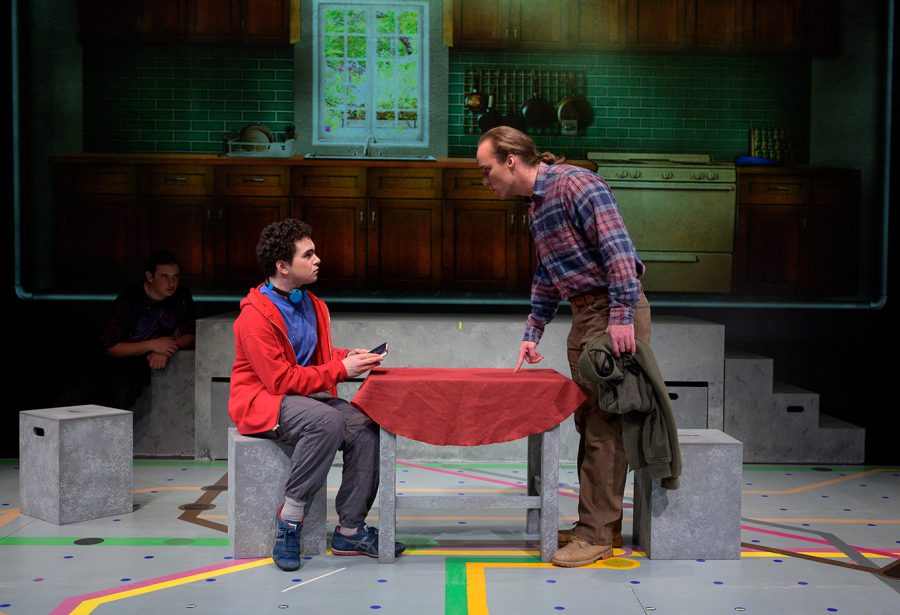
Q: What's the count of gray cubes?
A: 3